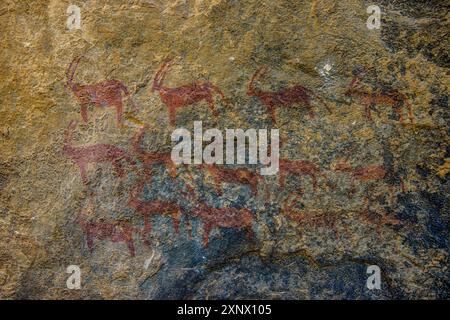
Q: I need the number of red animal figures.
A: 14